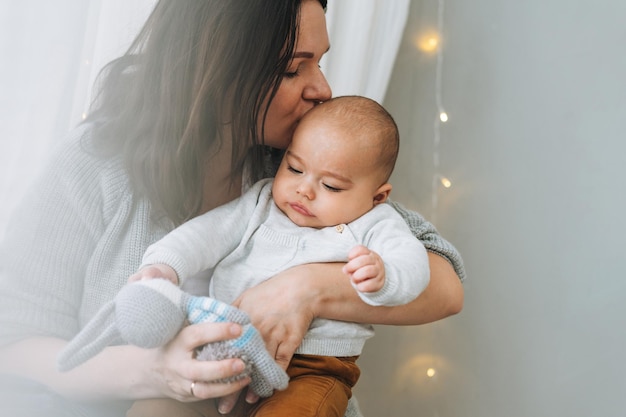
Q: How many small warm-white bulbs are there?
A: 4